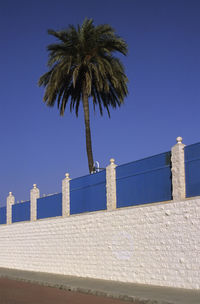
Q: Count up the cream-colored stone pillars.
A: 5